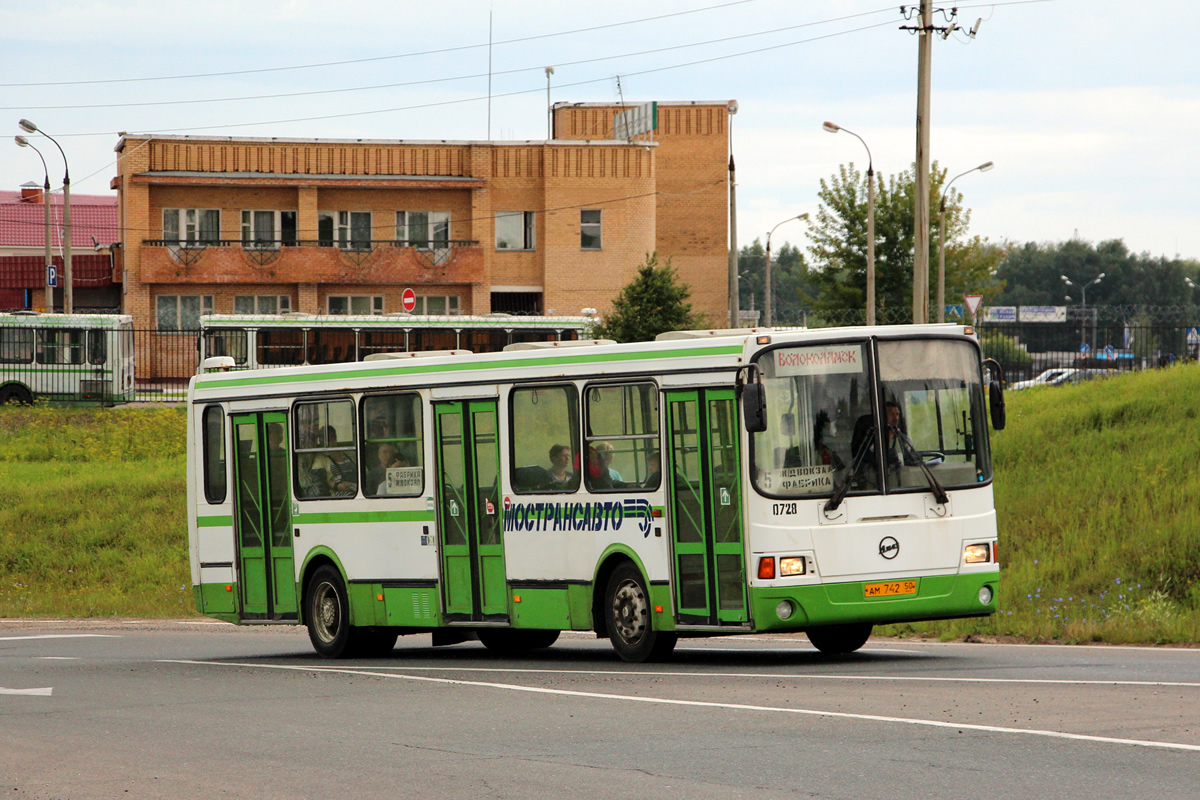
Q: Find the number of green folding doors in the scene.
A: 3